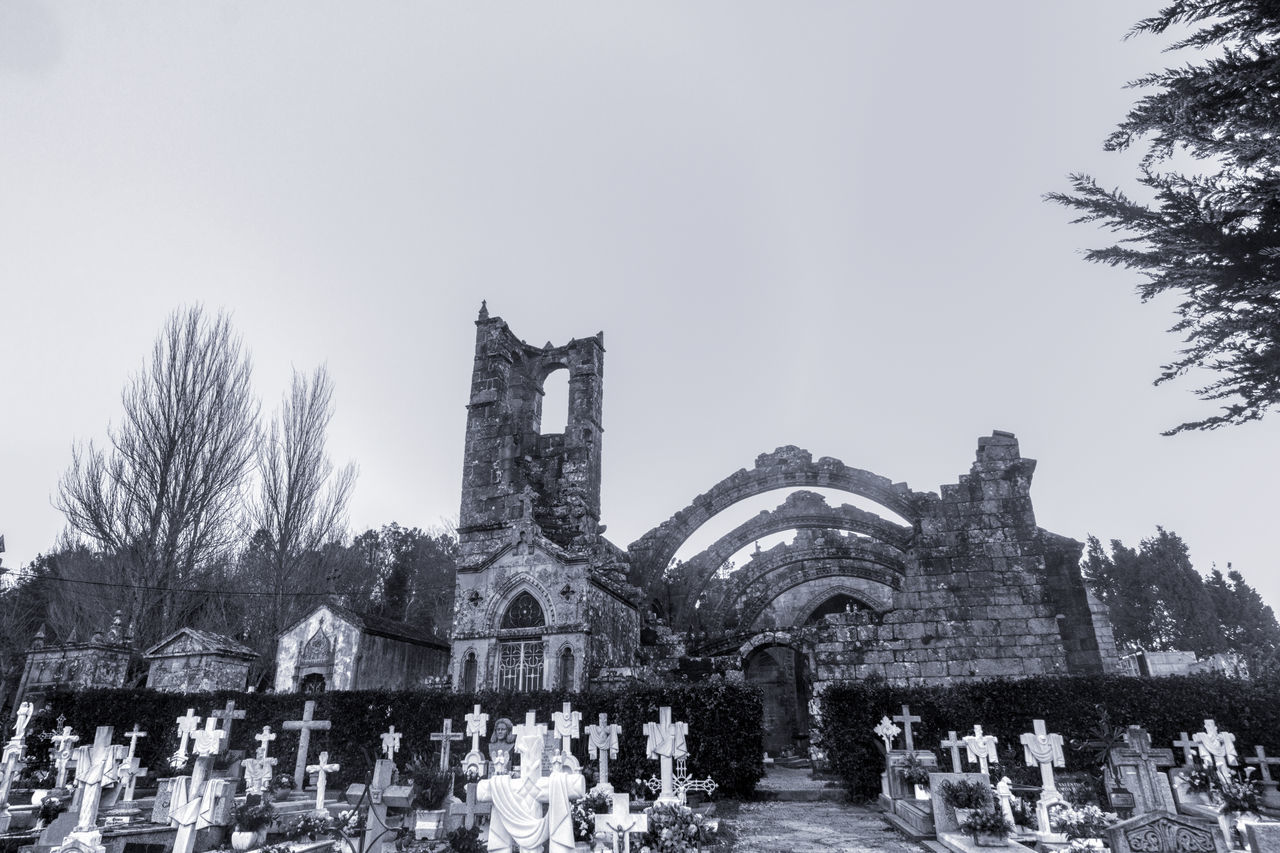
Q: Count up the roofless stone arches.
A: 4